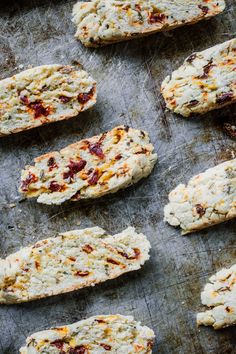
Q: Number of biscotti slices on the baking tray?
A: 8